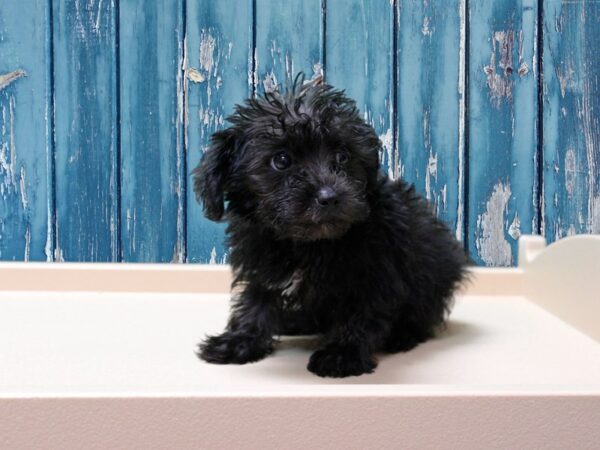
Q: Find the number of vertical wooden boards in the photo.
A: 9